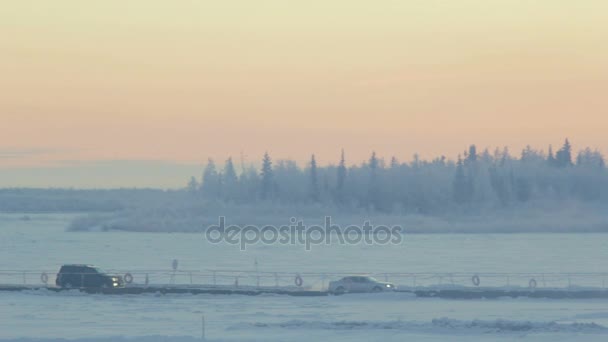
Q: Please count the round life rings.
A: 5